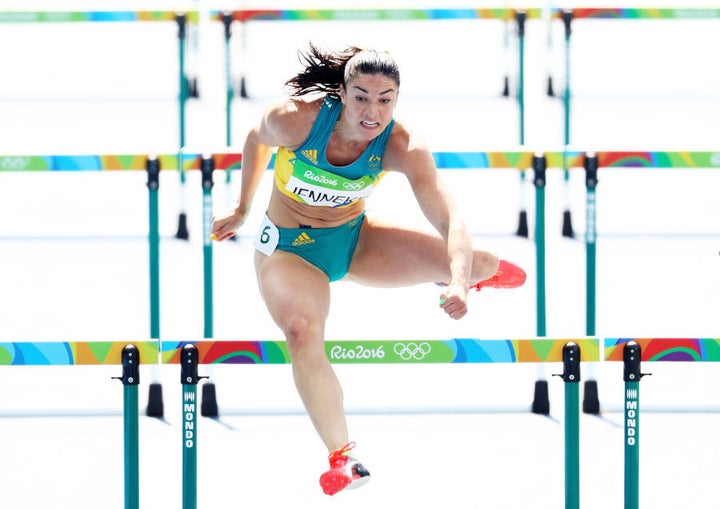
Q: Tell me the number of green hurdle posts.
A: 12